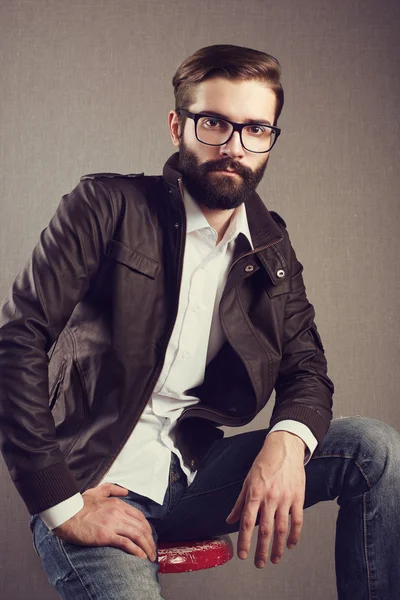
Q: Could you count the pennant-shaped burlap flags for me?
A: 0